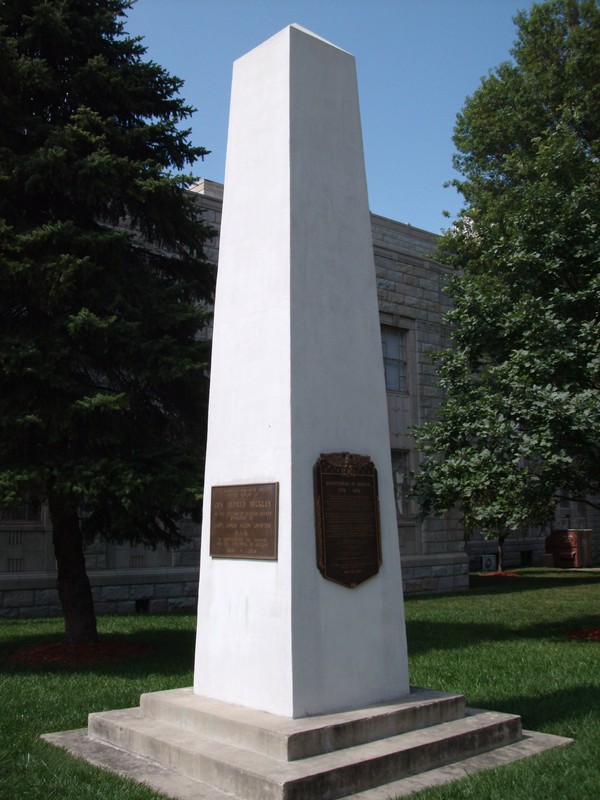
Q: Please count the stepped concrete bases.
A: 1